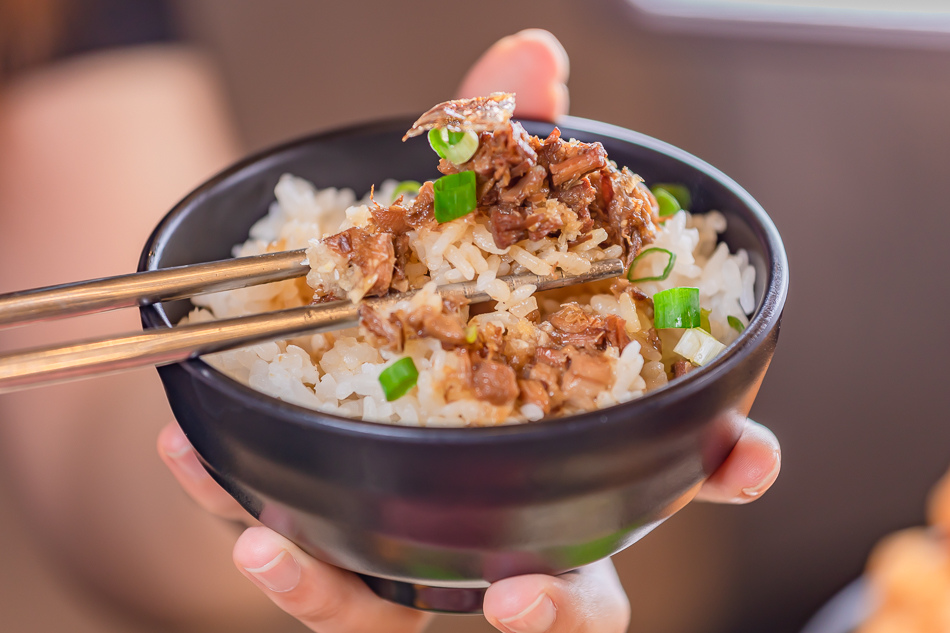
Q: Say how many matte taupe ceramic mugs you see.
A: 0